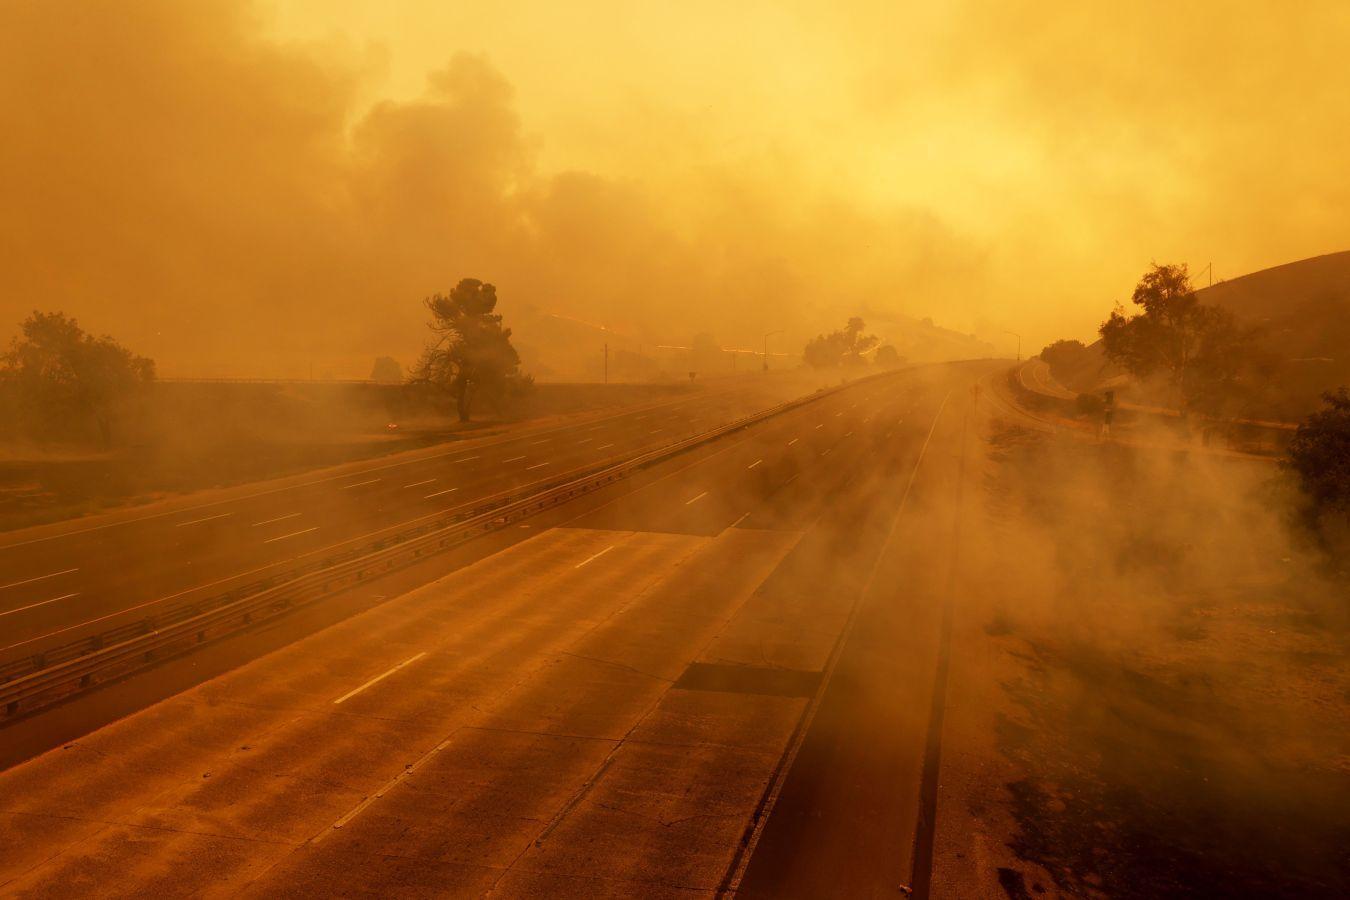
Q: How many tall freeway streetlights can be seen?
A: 2